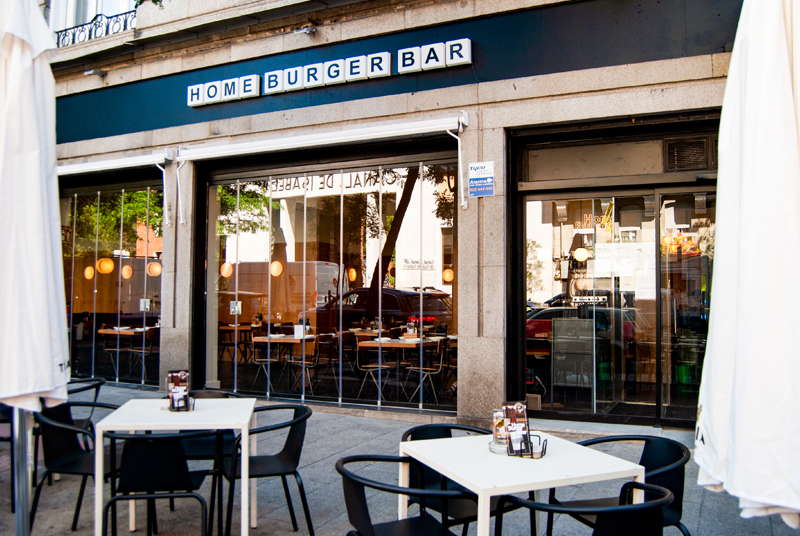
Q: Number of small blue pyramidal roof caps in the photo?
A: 0